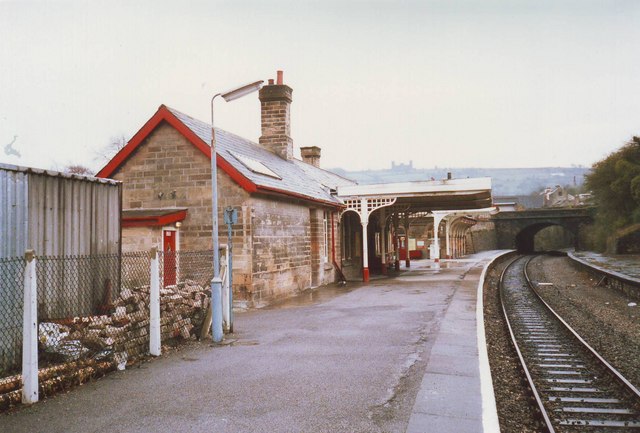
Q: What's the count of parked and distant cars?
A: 0